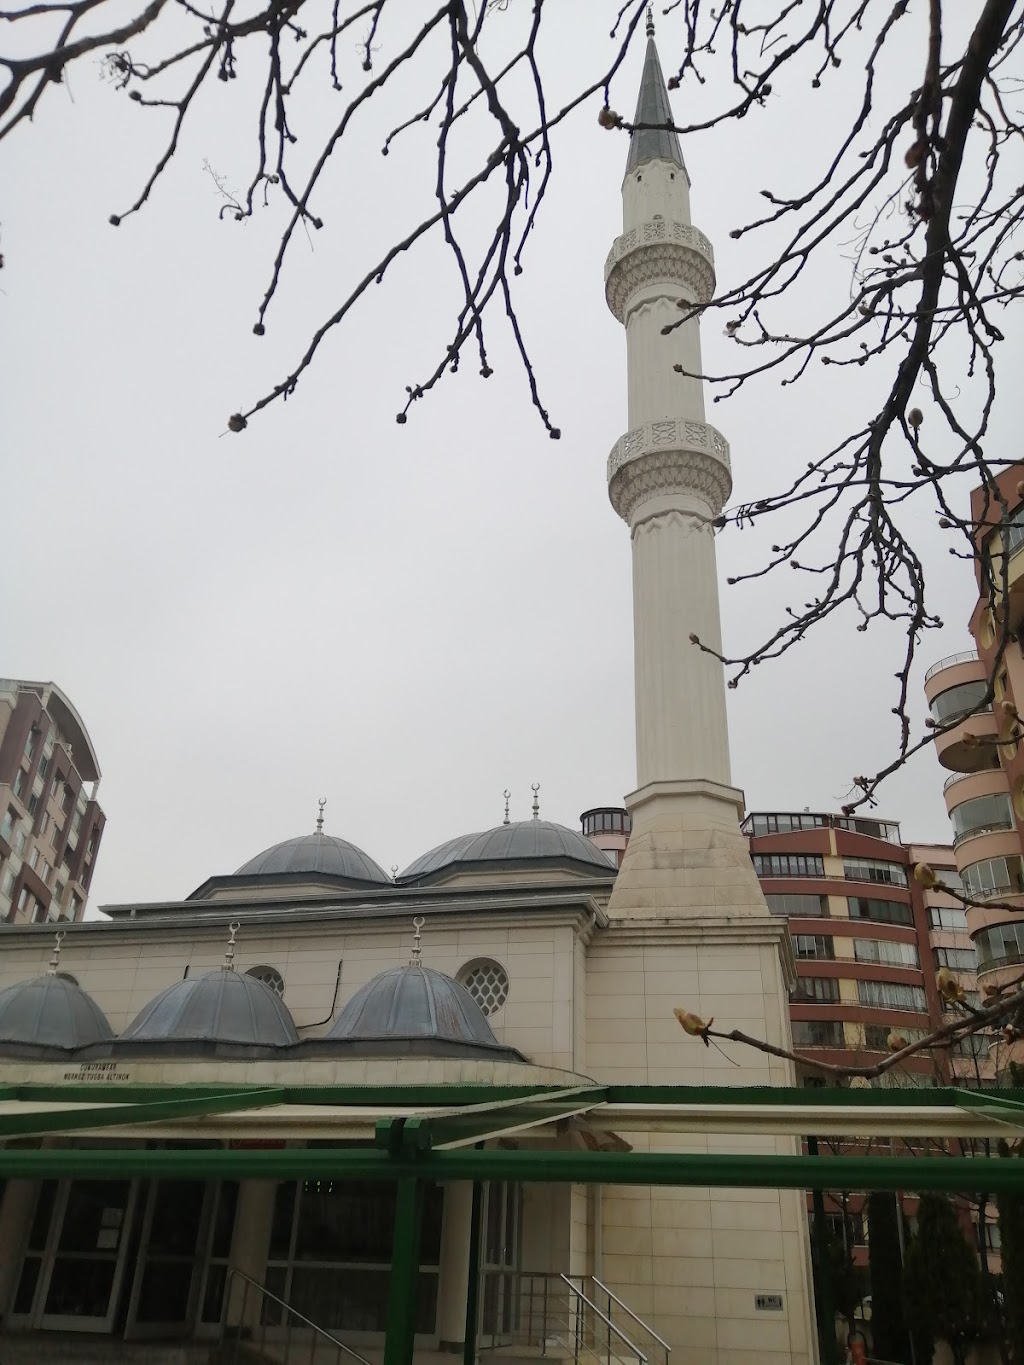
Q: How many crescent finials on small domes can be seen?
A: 3